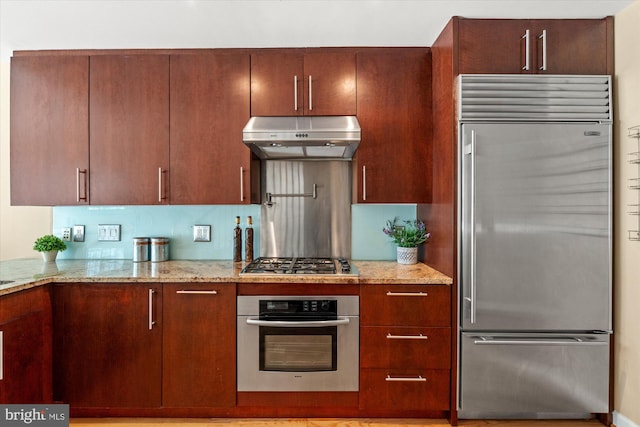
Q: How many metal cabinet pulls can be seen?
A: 14